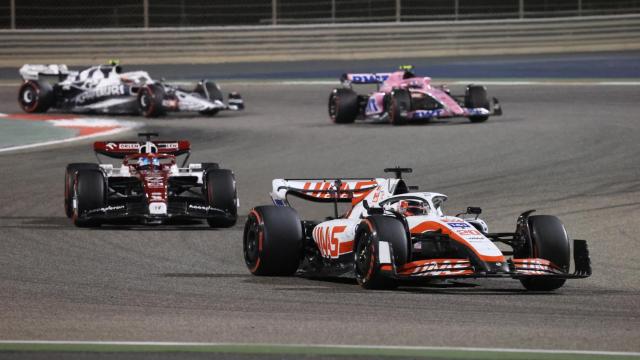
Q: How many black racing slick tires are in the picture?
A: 13